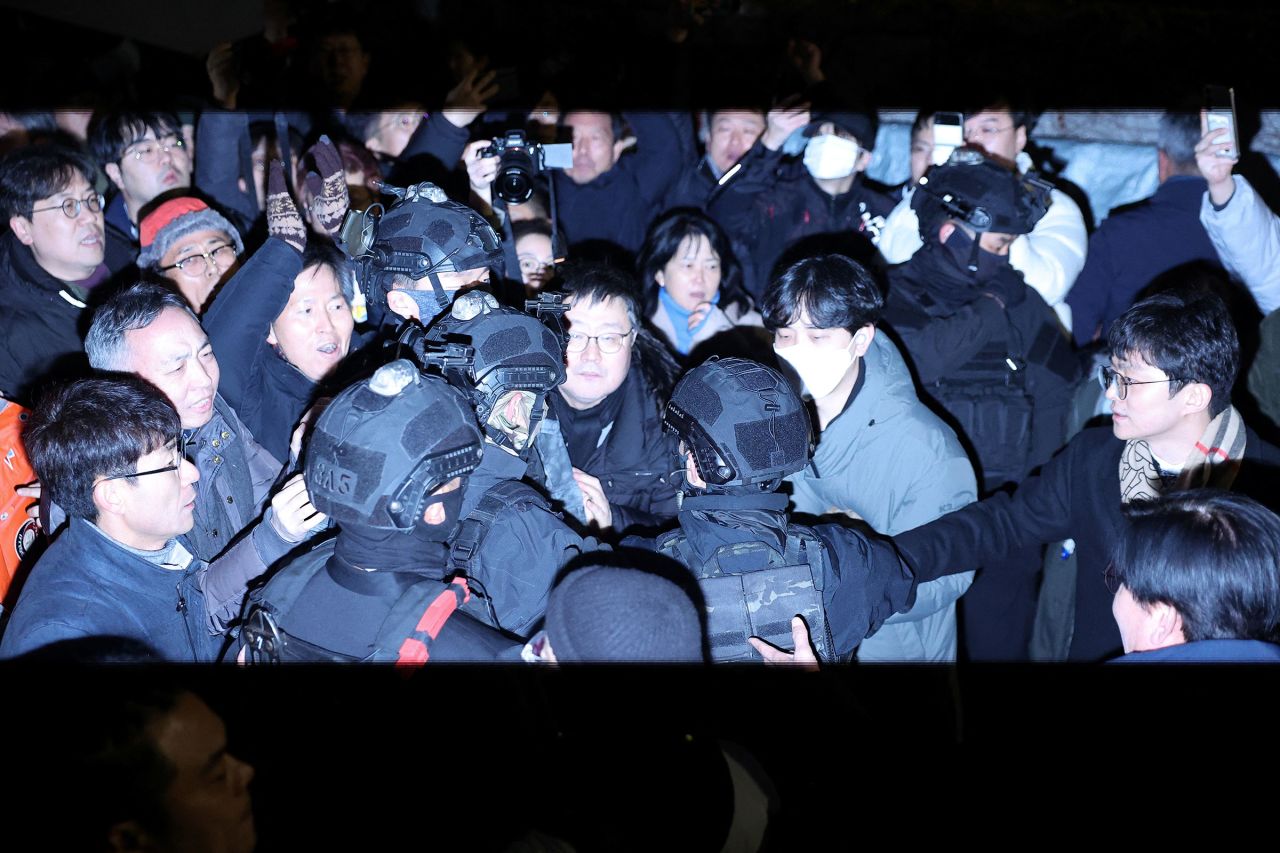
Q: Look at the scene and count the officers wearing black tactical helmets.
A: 5